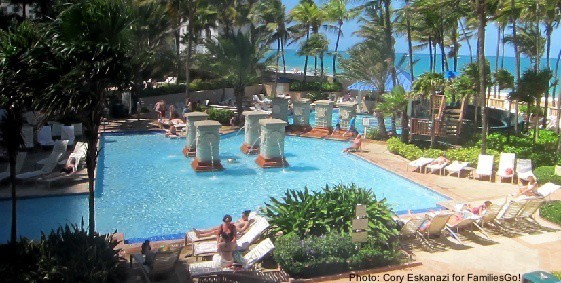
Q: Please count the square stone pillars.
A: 8